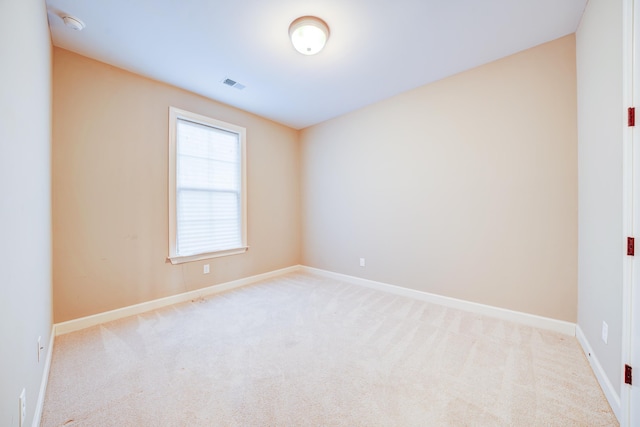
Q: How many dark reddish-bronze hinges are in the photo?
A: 3